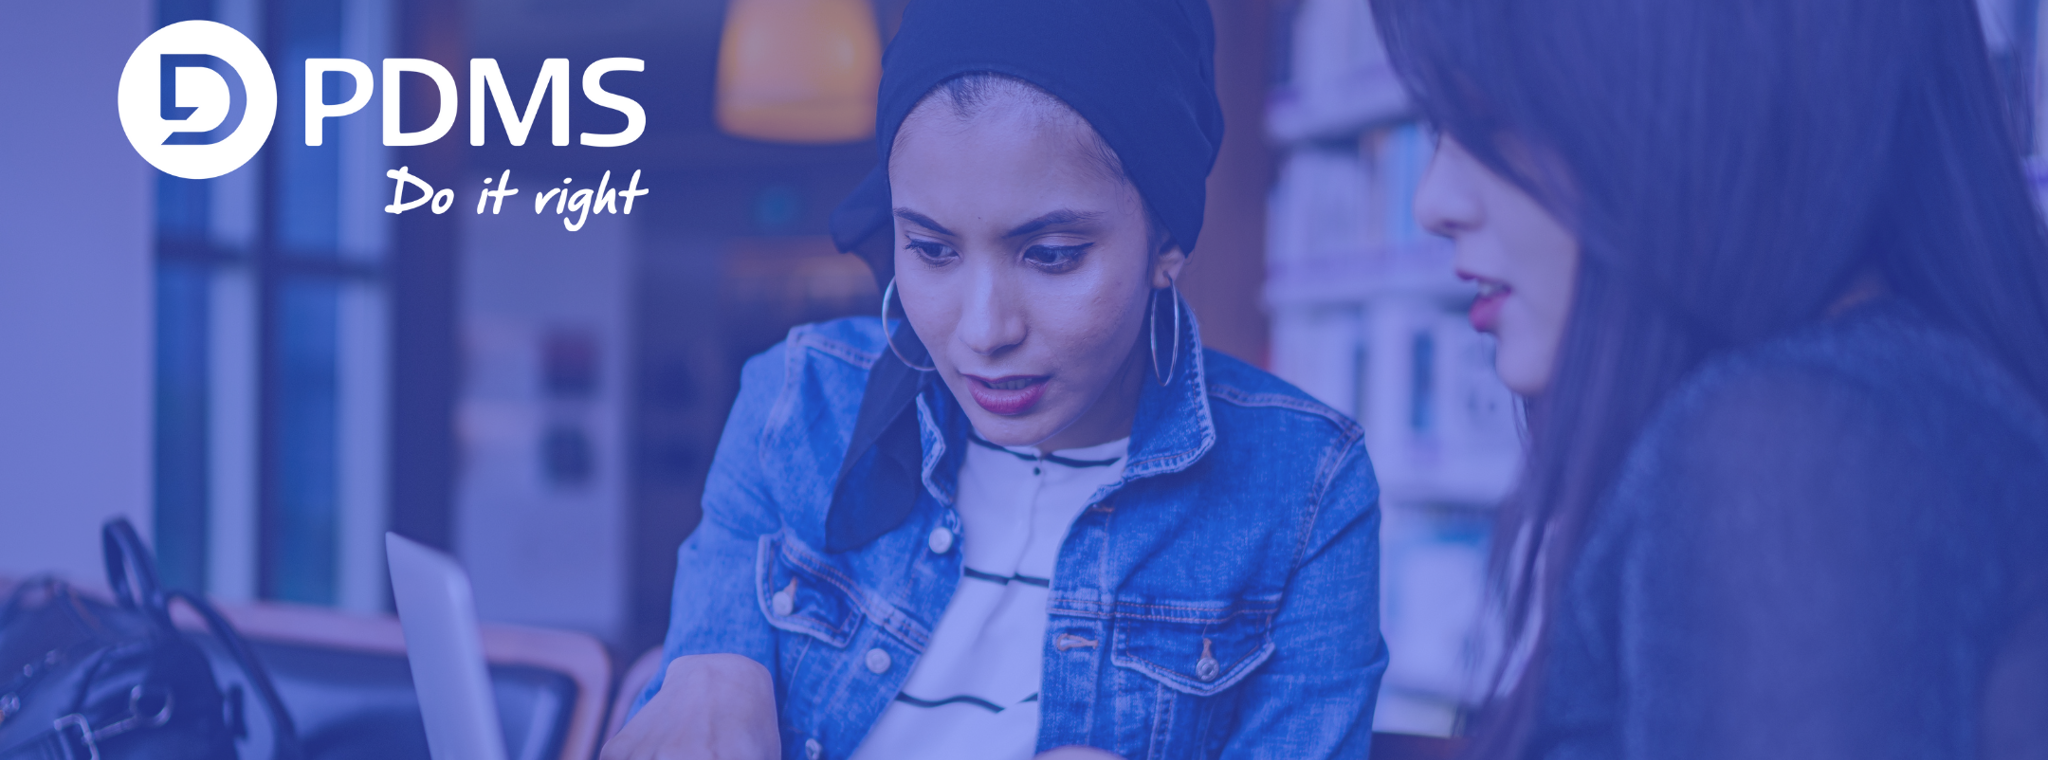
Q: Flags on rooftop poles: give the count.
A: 0